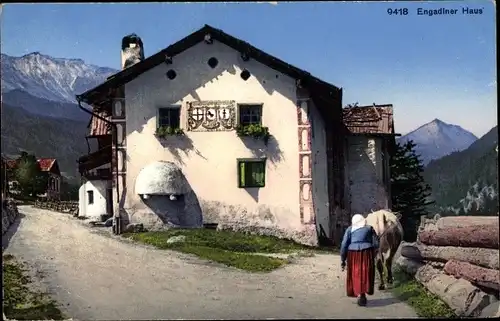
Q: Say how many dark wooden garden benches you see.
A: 0